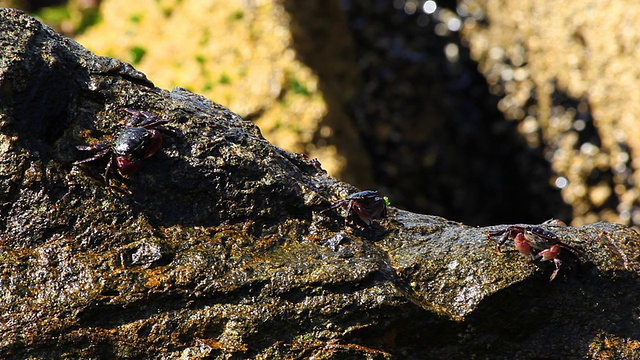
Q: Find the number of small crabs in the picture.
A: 3